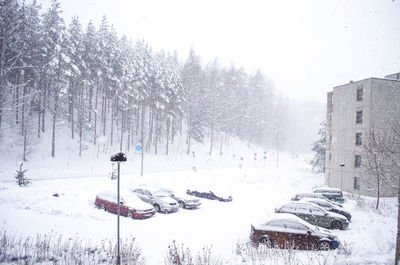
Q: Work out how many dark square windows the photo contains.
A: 5